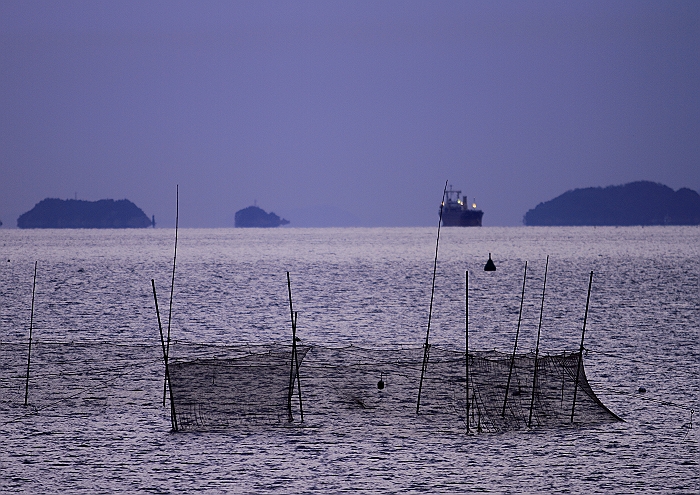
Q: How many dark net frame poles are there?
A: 10